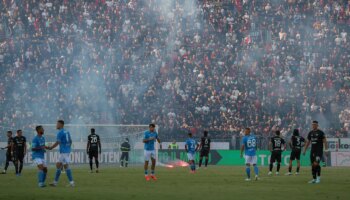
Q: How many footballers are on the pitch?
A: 12